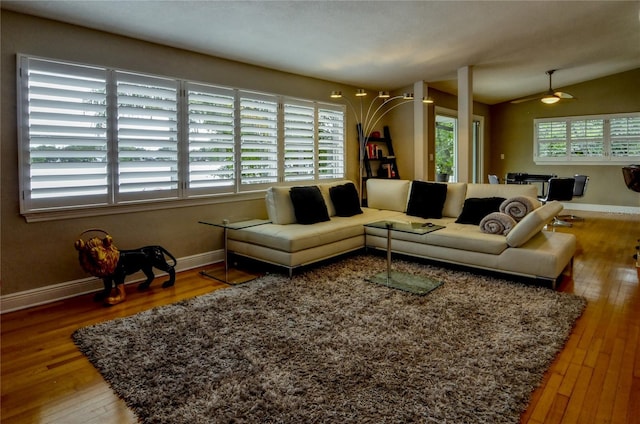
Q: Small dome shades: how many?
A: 5